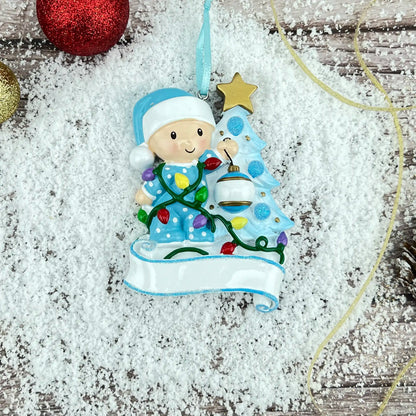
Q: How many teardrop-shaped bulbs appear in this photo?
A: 10